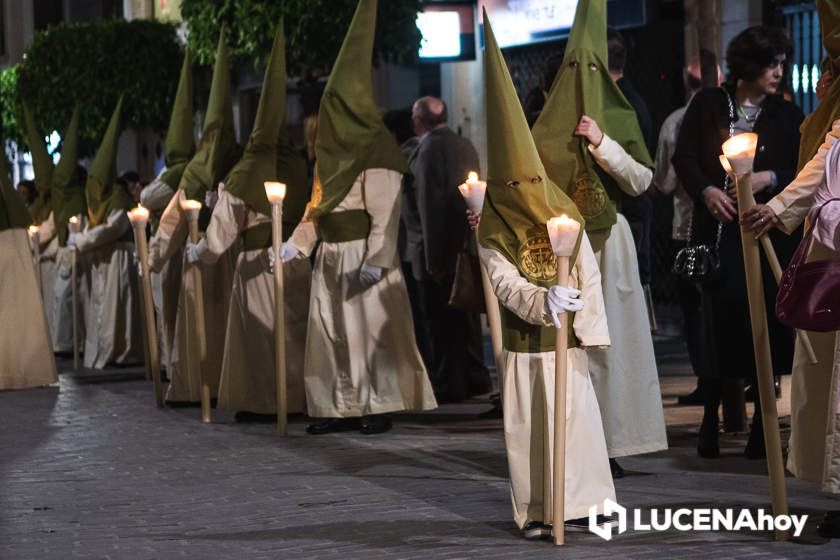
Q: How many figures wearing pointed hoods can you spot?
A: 11